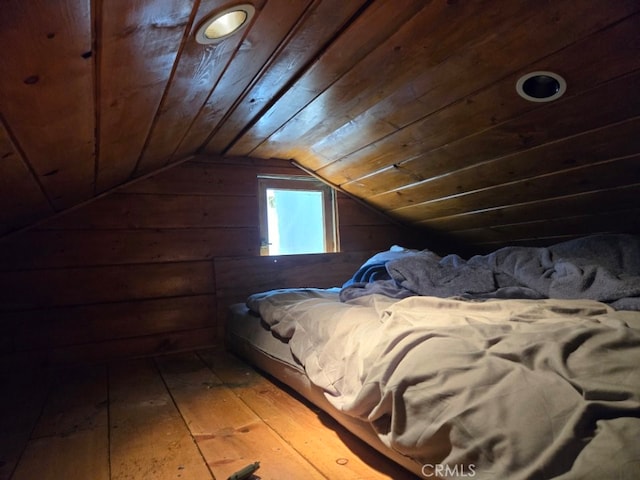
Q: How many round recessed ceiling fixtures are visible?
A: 2